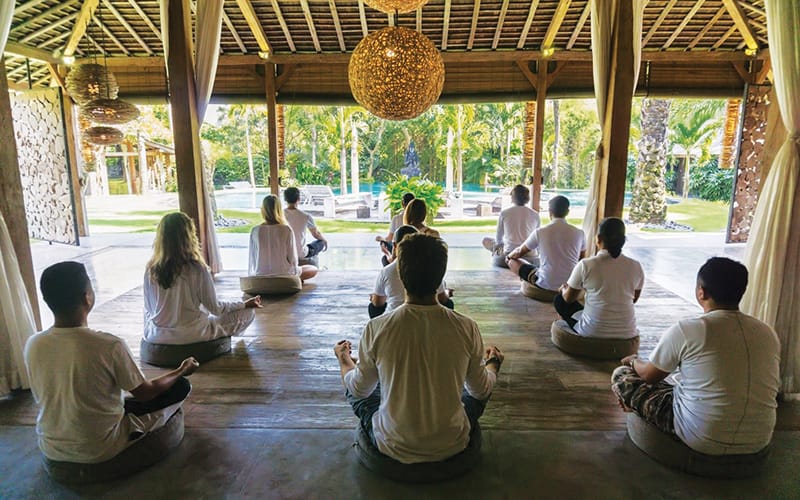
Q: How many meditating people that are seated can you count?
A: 12